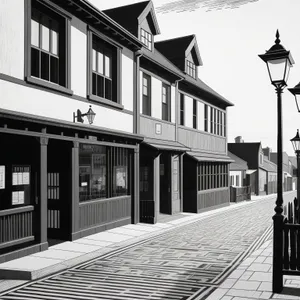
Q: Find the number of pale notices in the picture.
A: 3